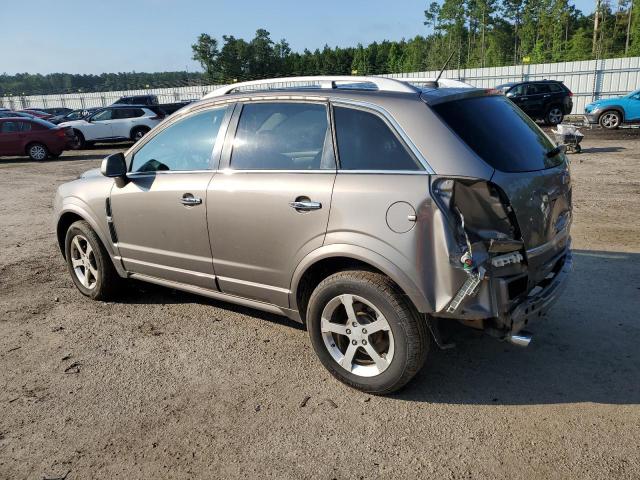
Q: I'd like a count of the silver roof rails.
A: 2